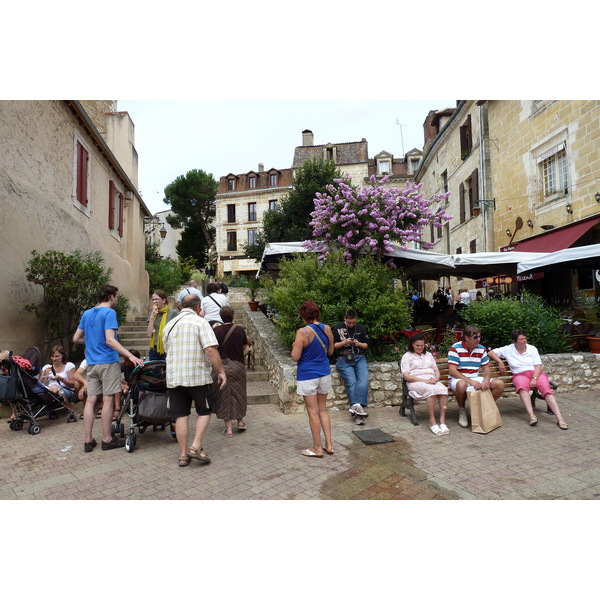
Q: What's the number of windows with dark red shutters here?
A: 2